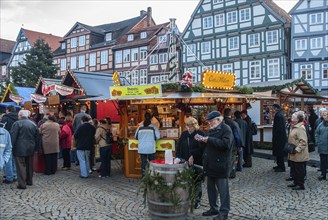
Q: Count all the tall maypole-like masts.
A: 1